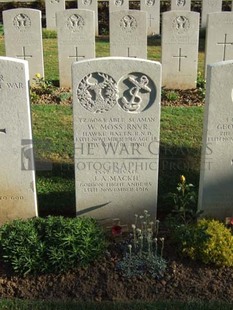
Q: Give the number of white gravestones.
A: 14